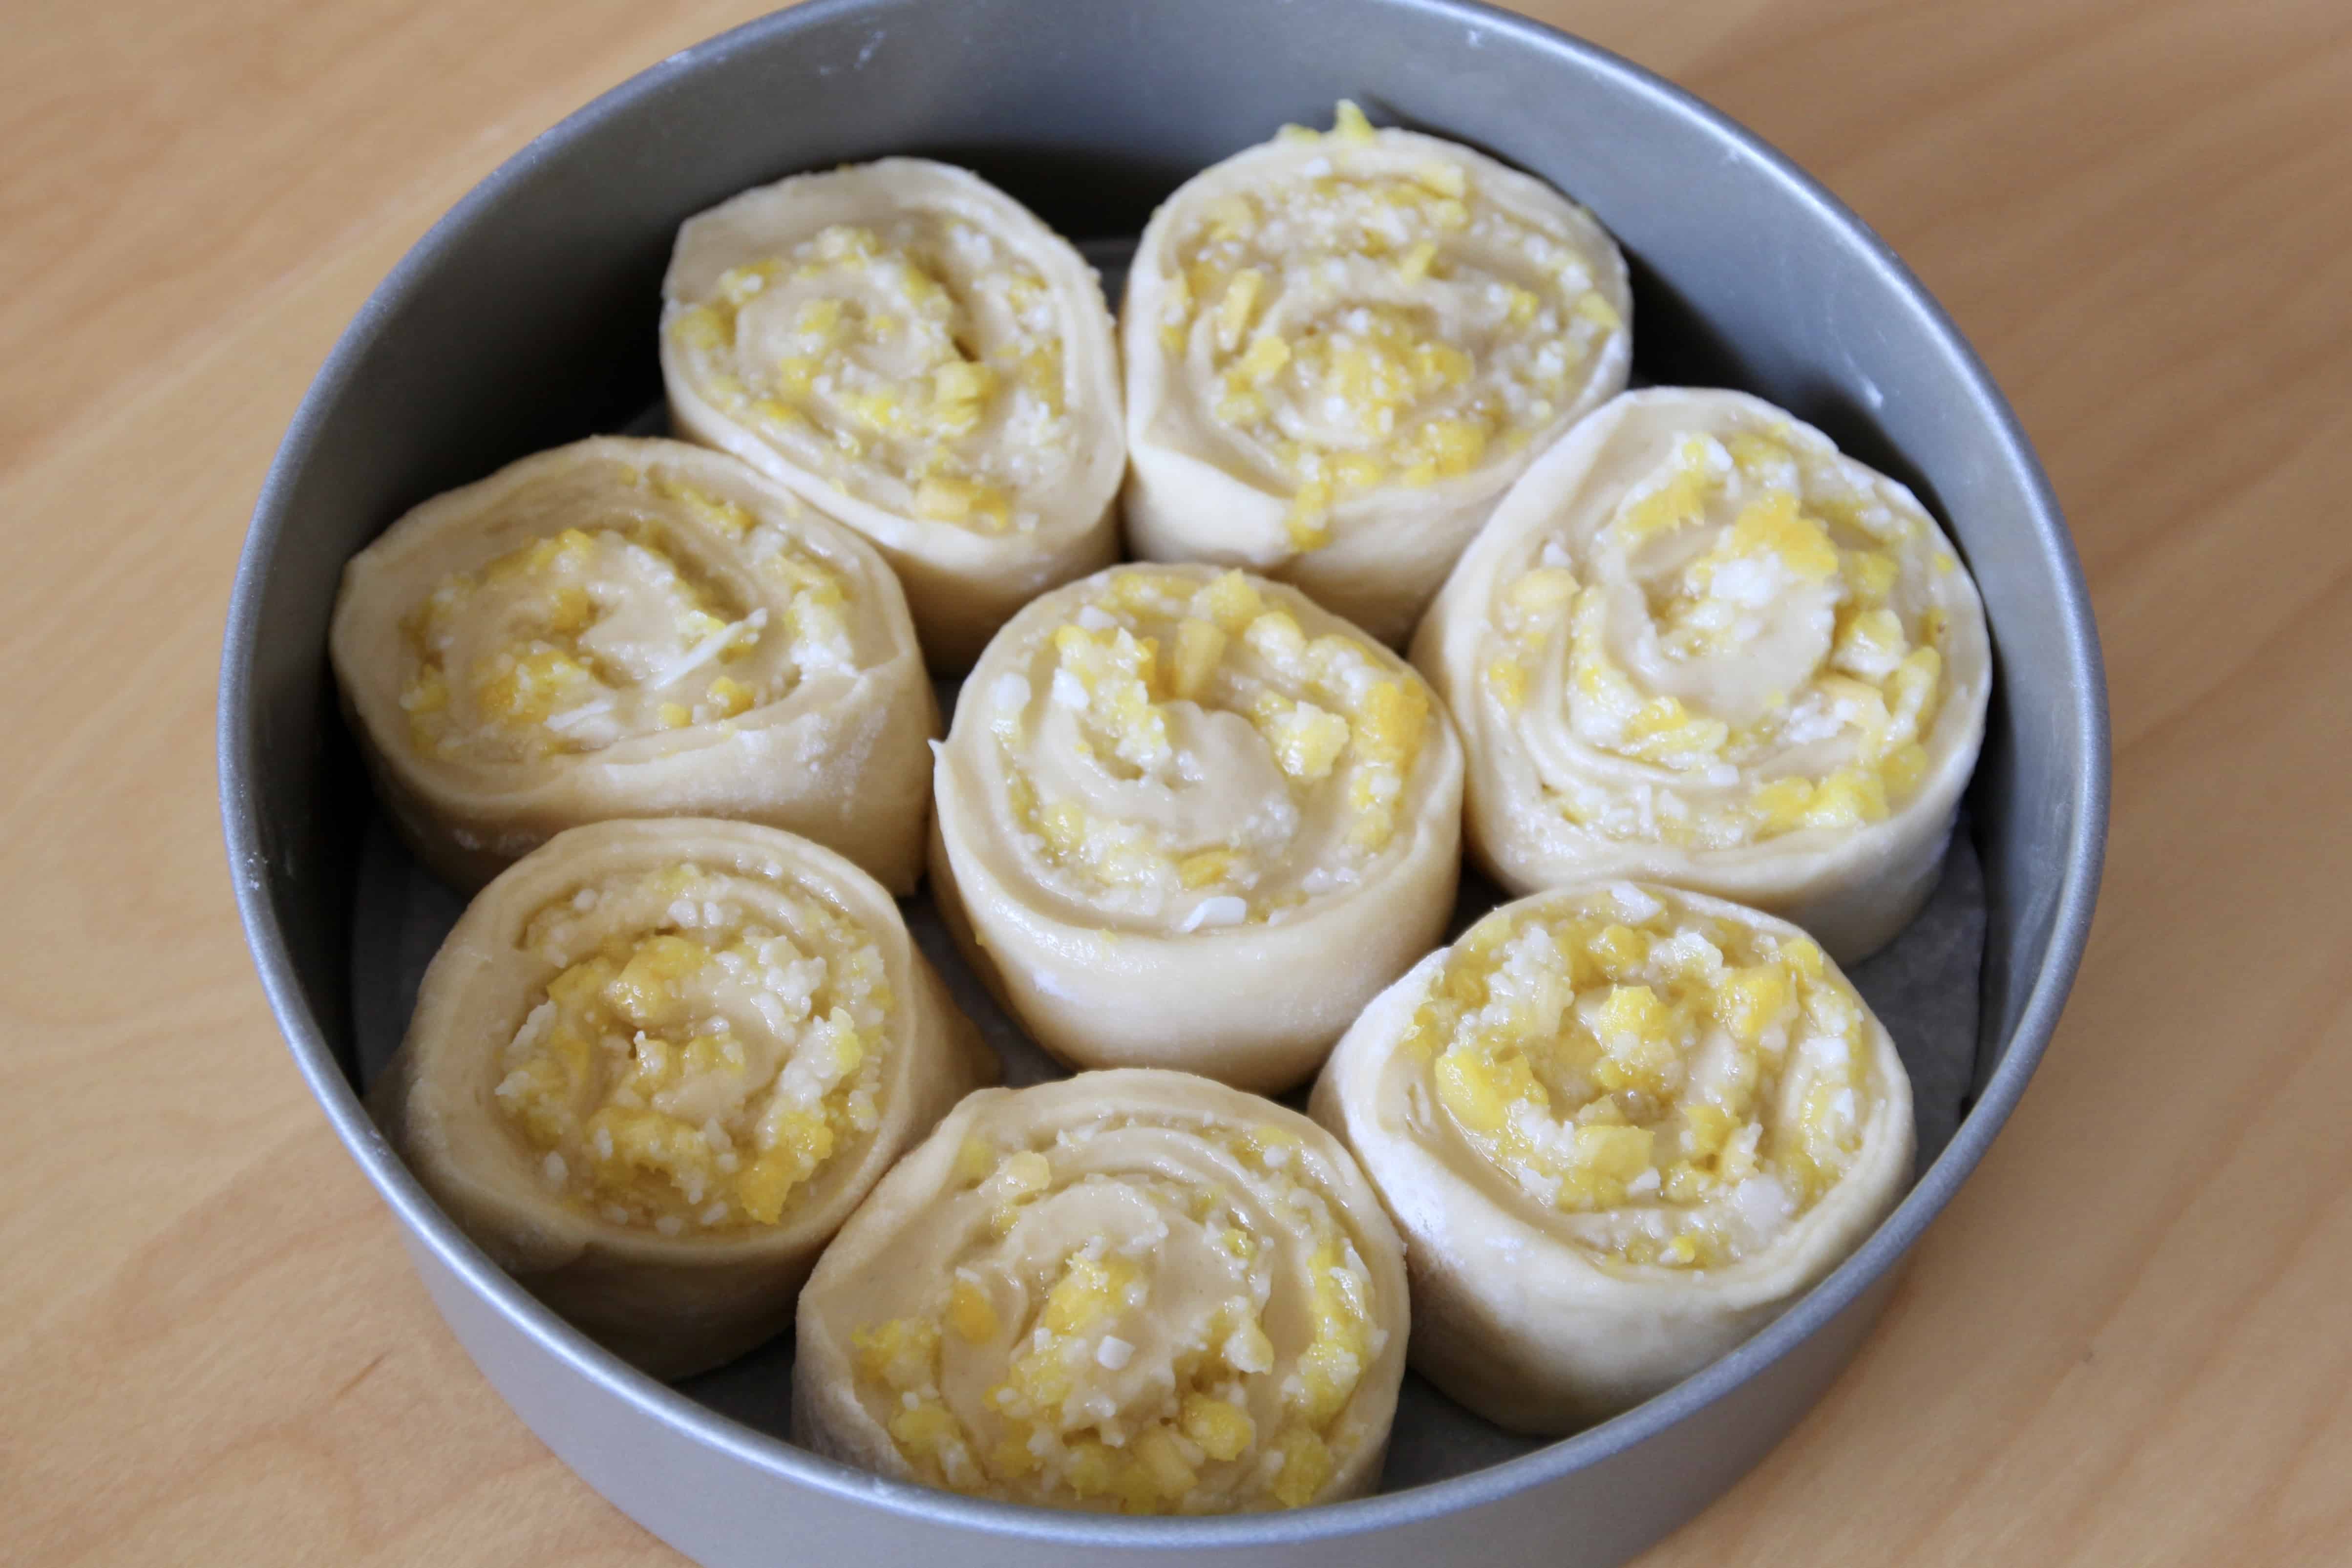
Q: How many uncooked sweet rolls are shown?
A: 8